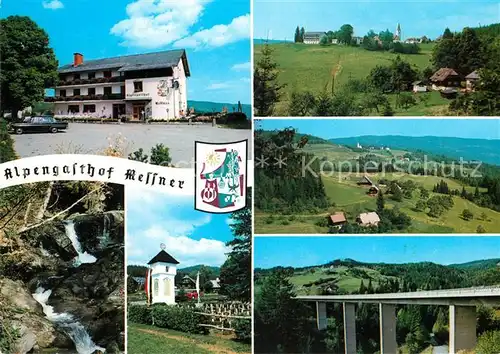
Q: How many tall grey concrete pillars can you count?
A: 4